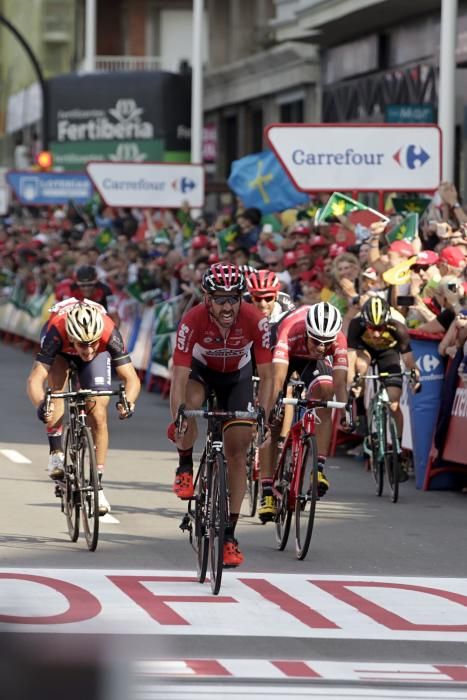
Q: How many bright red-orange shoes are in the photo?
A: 2